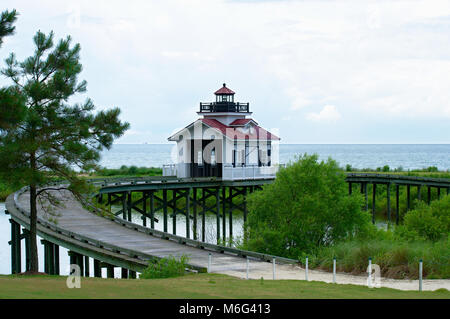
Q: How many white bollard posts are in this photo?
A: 7